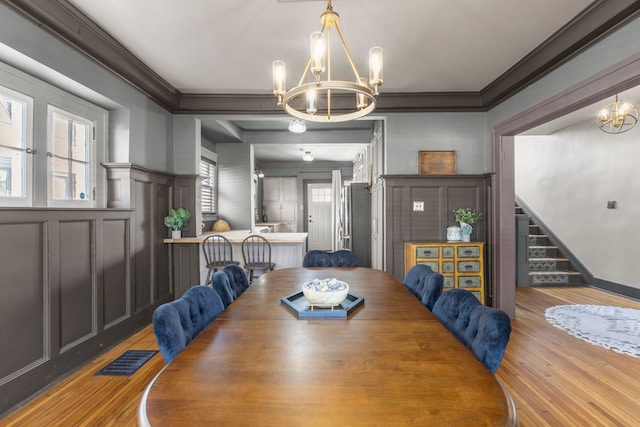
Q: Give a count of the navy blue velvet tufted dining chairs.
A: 5